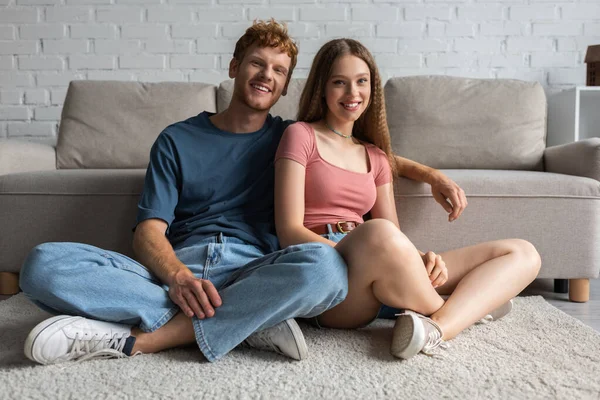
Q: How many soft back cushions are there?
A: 3